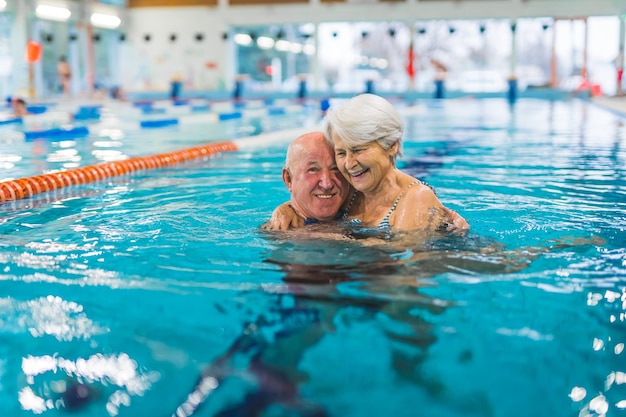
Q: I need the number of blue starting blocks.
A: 6